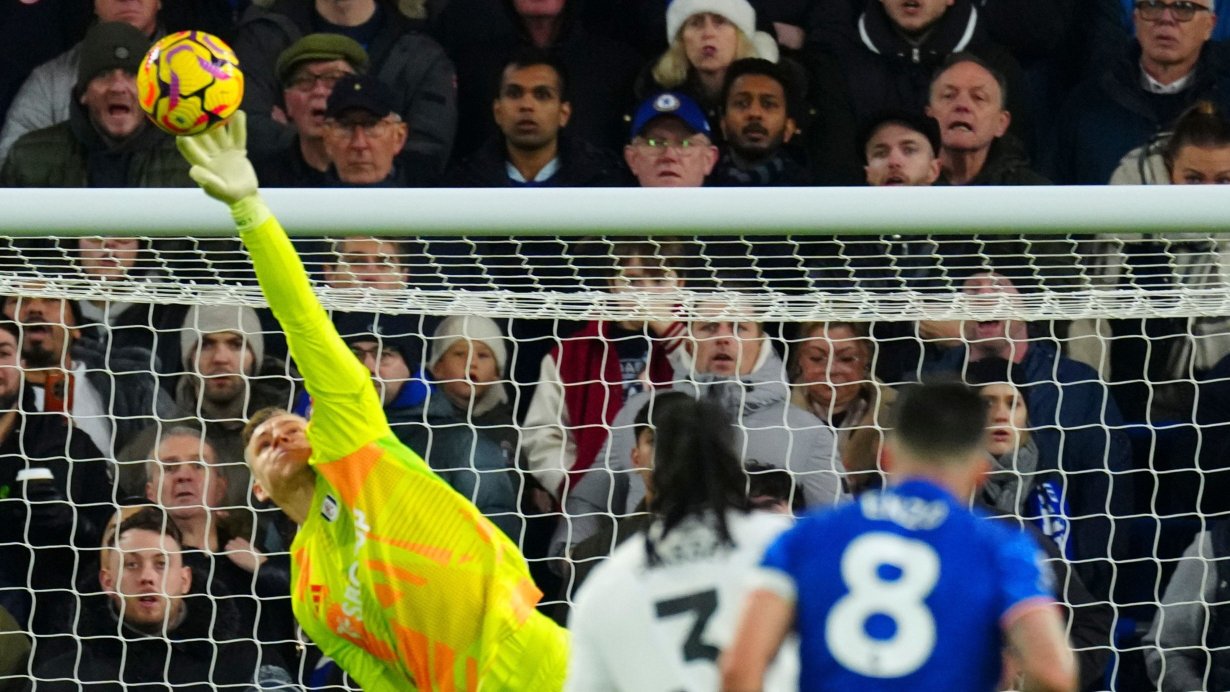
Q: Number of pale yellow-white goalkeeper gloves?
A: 1